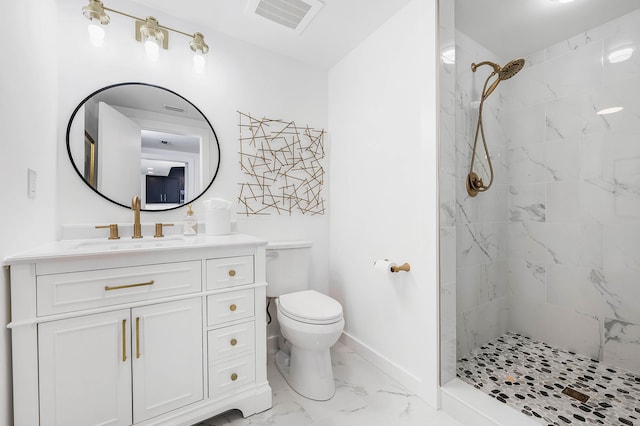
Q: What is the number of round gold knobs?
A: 4